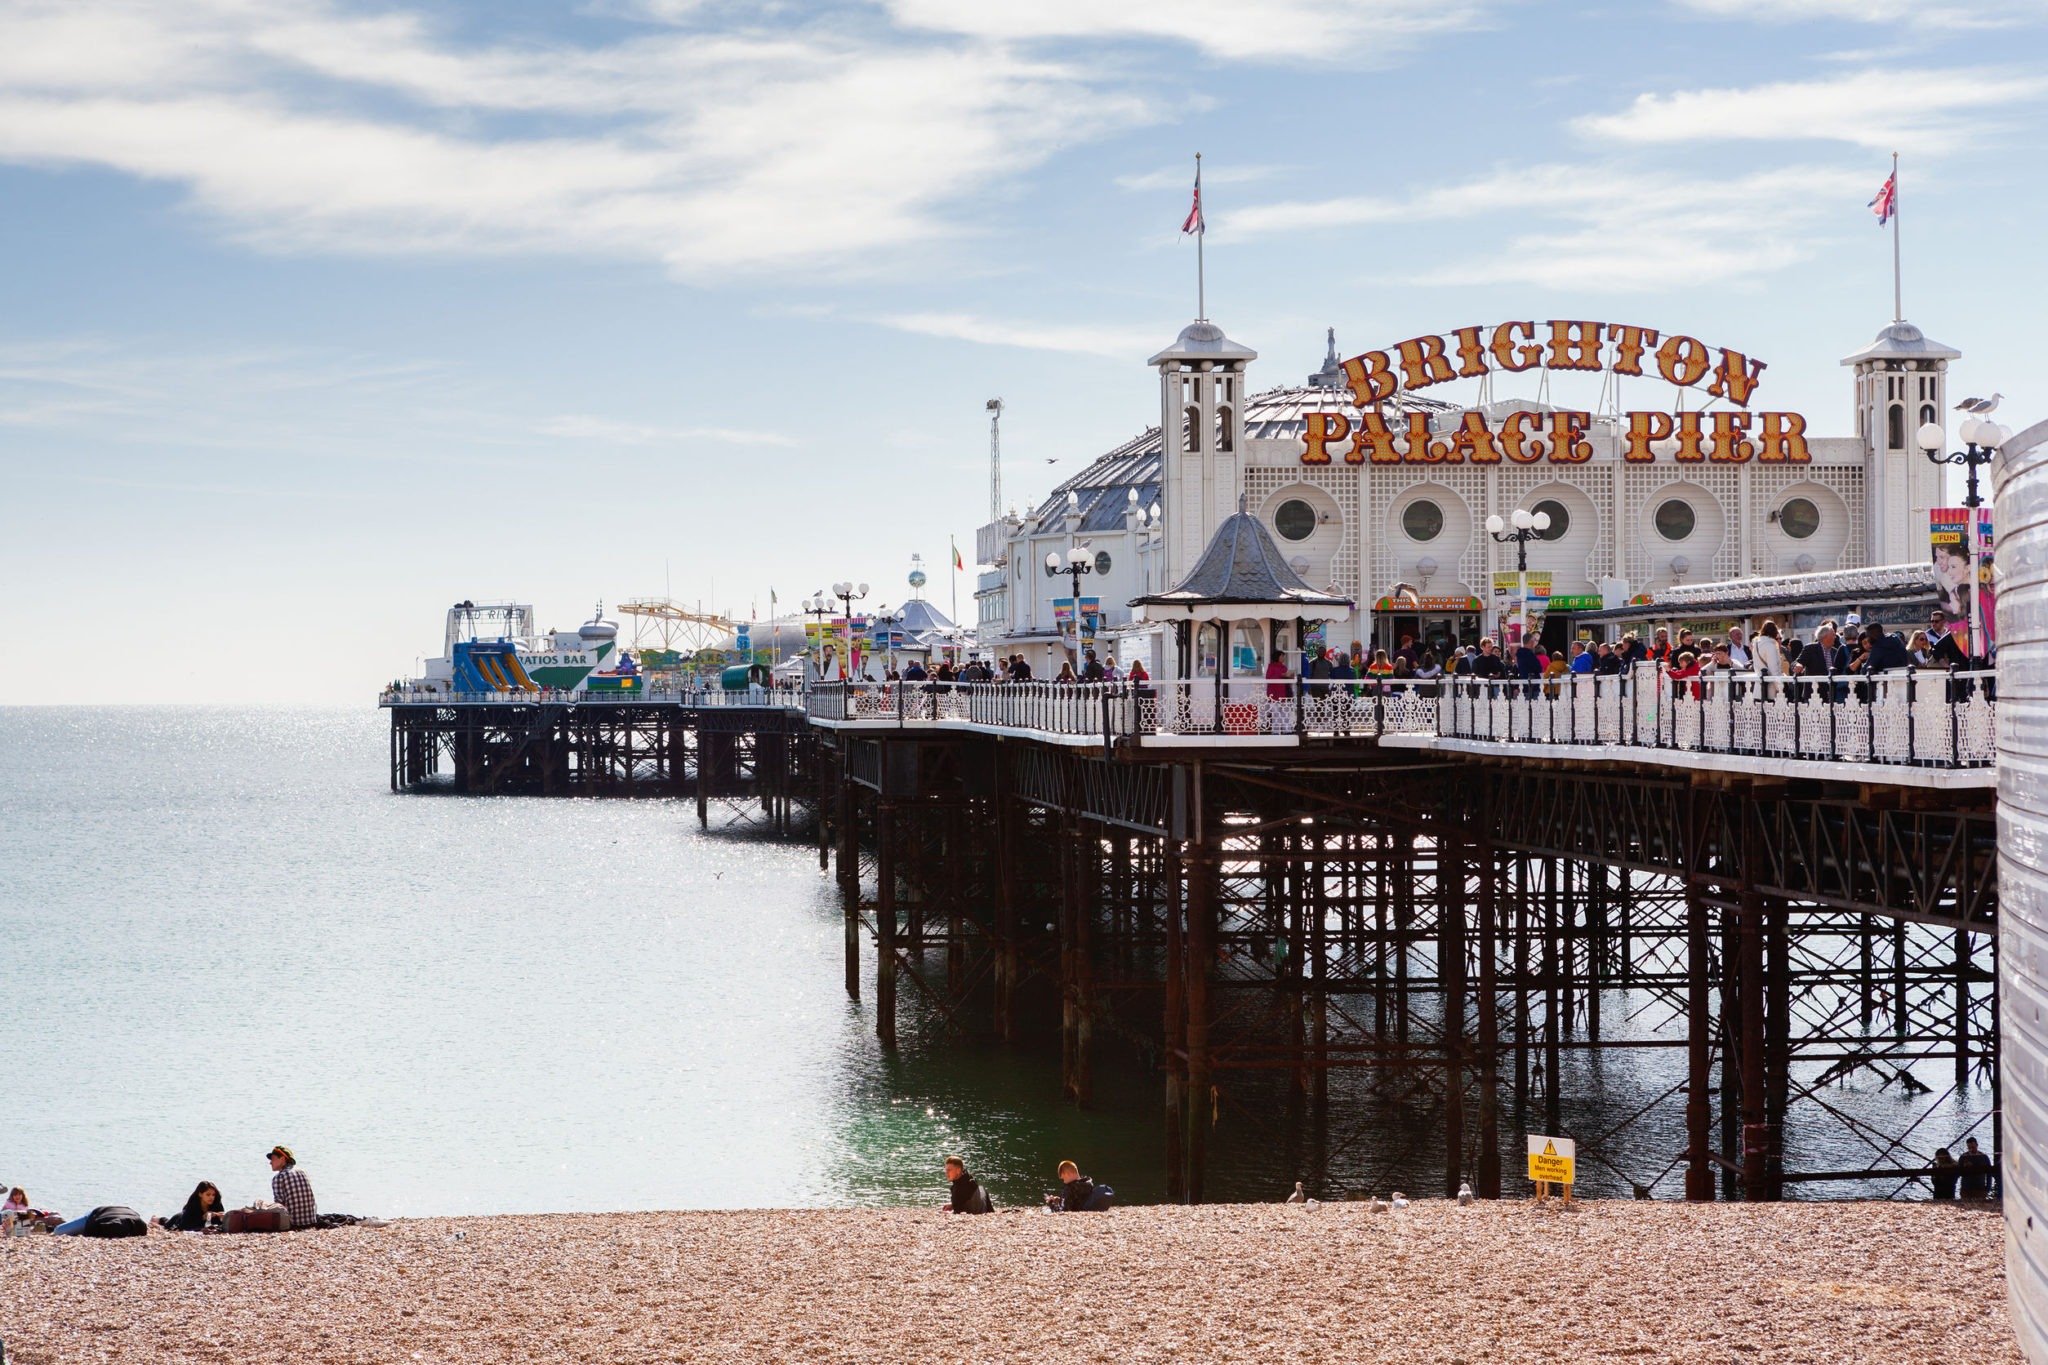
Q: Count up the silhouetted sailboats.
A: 0